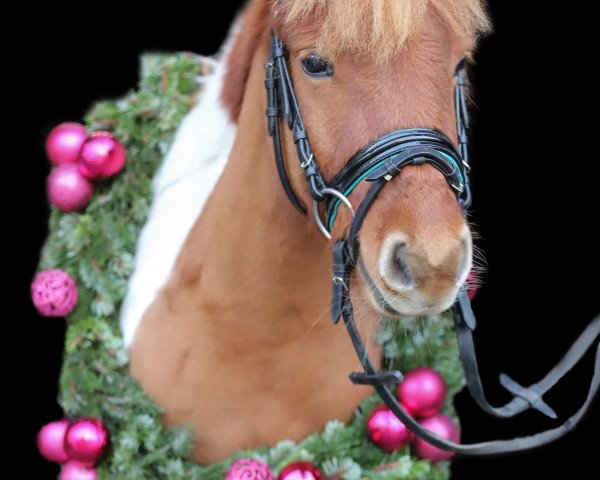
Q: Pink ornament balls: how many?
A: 13